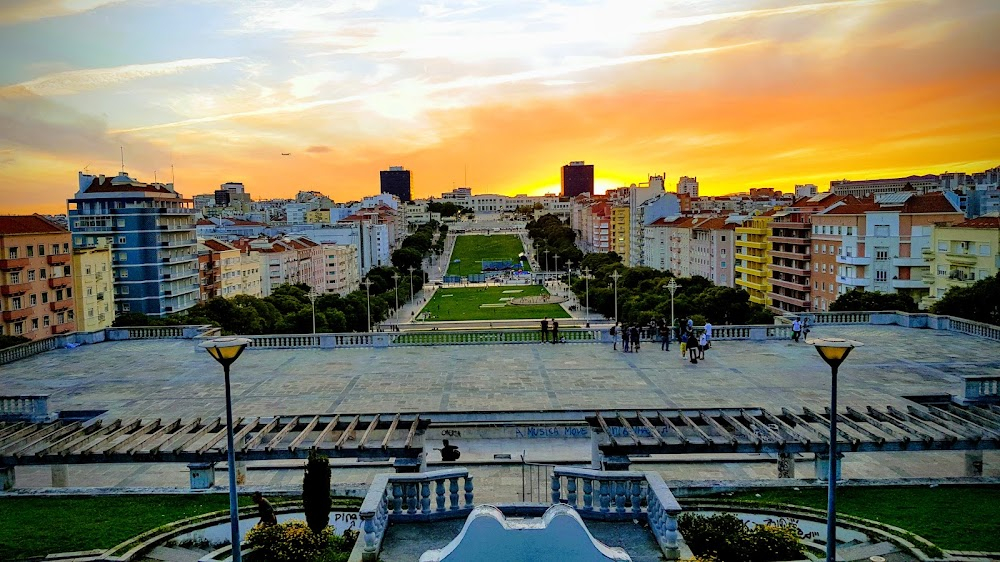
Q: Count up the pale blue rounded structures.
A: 1